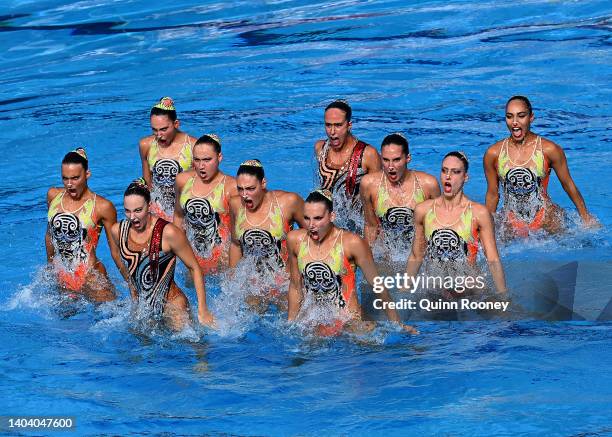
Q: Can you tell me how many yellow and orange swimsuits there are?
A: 8